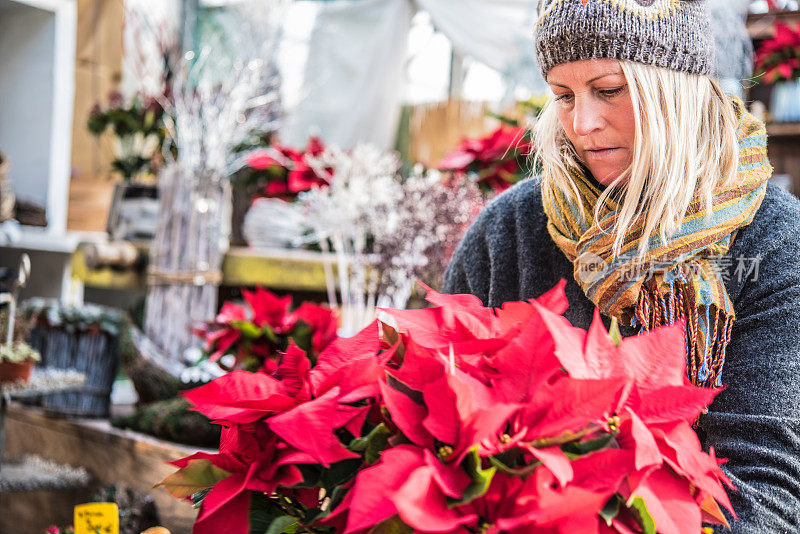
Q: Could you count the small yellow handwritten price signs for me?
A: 1